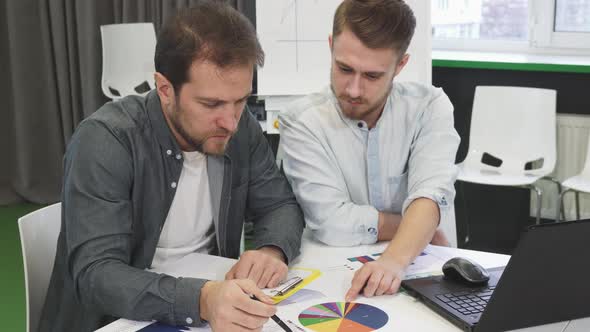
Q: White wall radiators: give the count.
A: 1